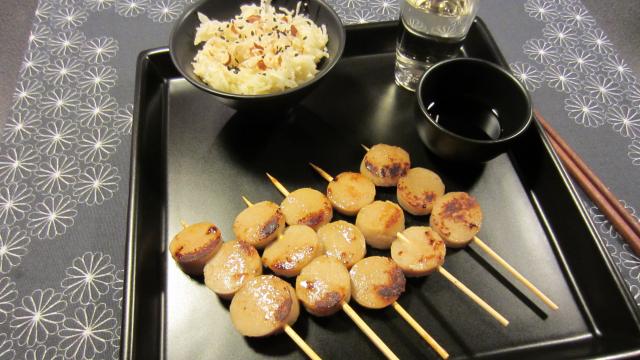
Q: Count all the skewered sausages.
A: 15